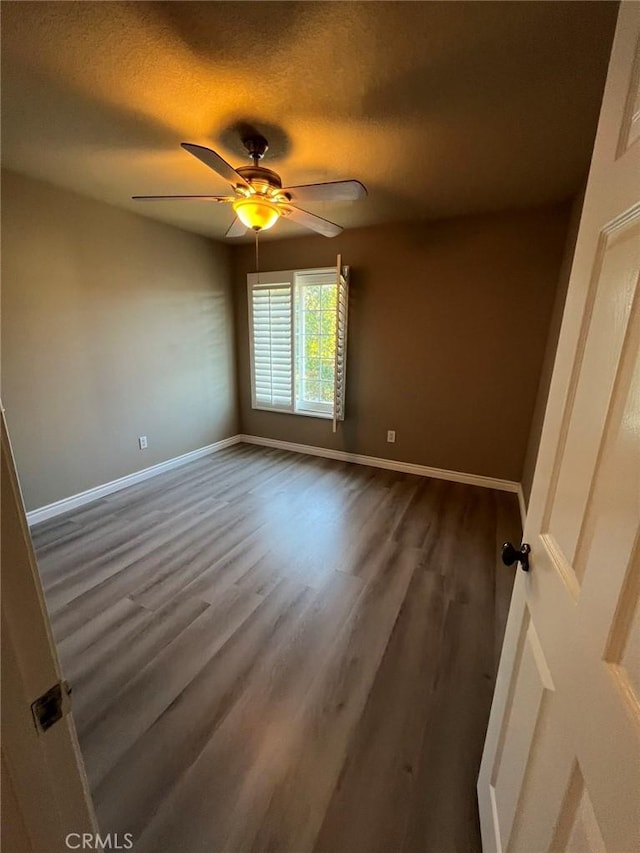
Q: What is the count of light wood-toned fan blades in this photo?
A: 5